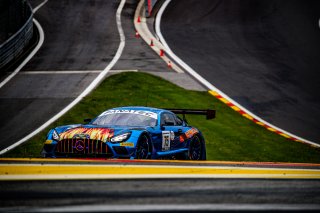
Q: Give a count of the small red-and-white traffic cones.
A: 5